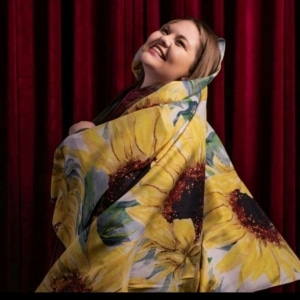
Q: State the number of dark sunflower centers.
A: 4